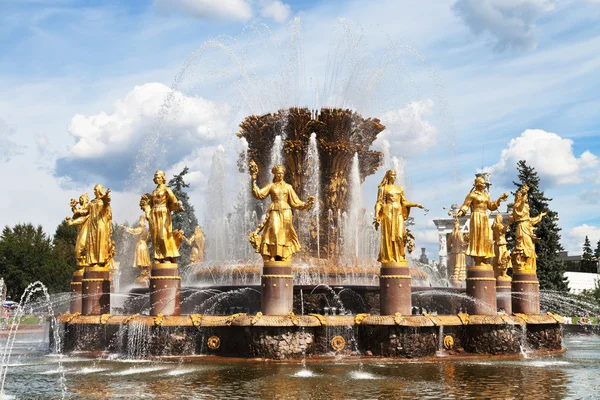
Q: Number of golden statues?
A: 11